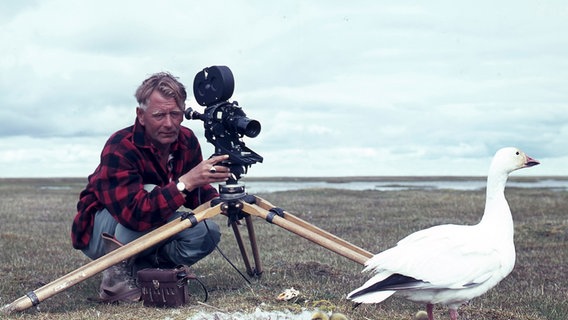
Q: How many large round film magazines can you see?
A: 1